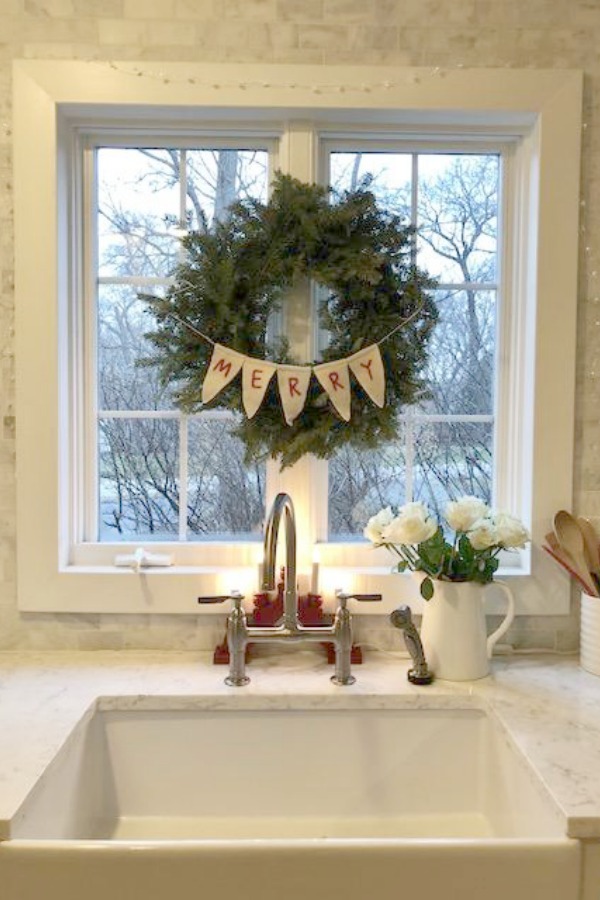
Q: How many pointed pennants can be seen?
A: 5